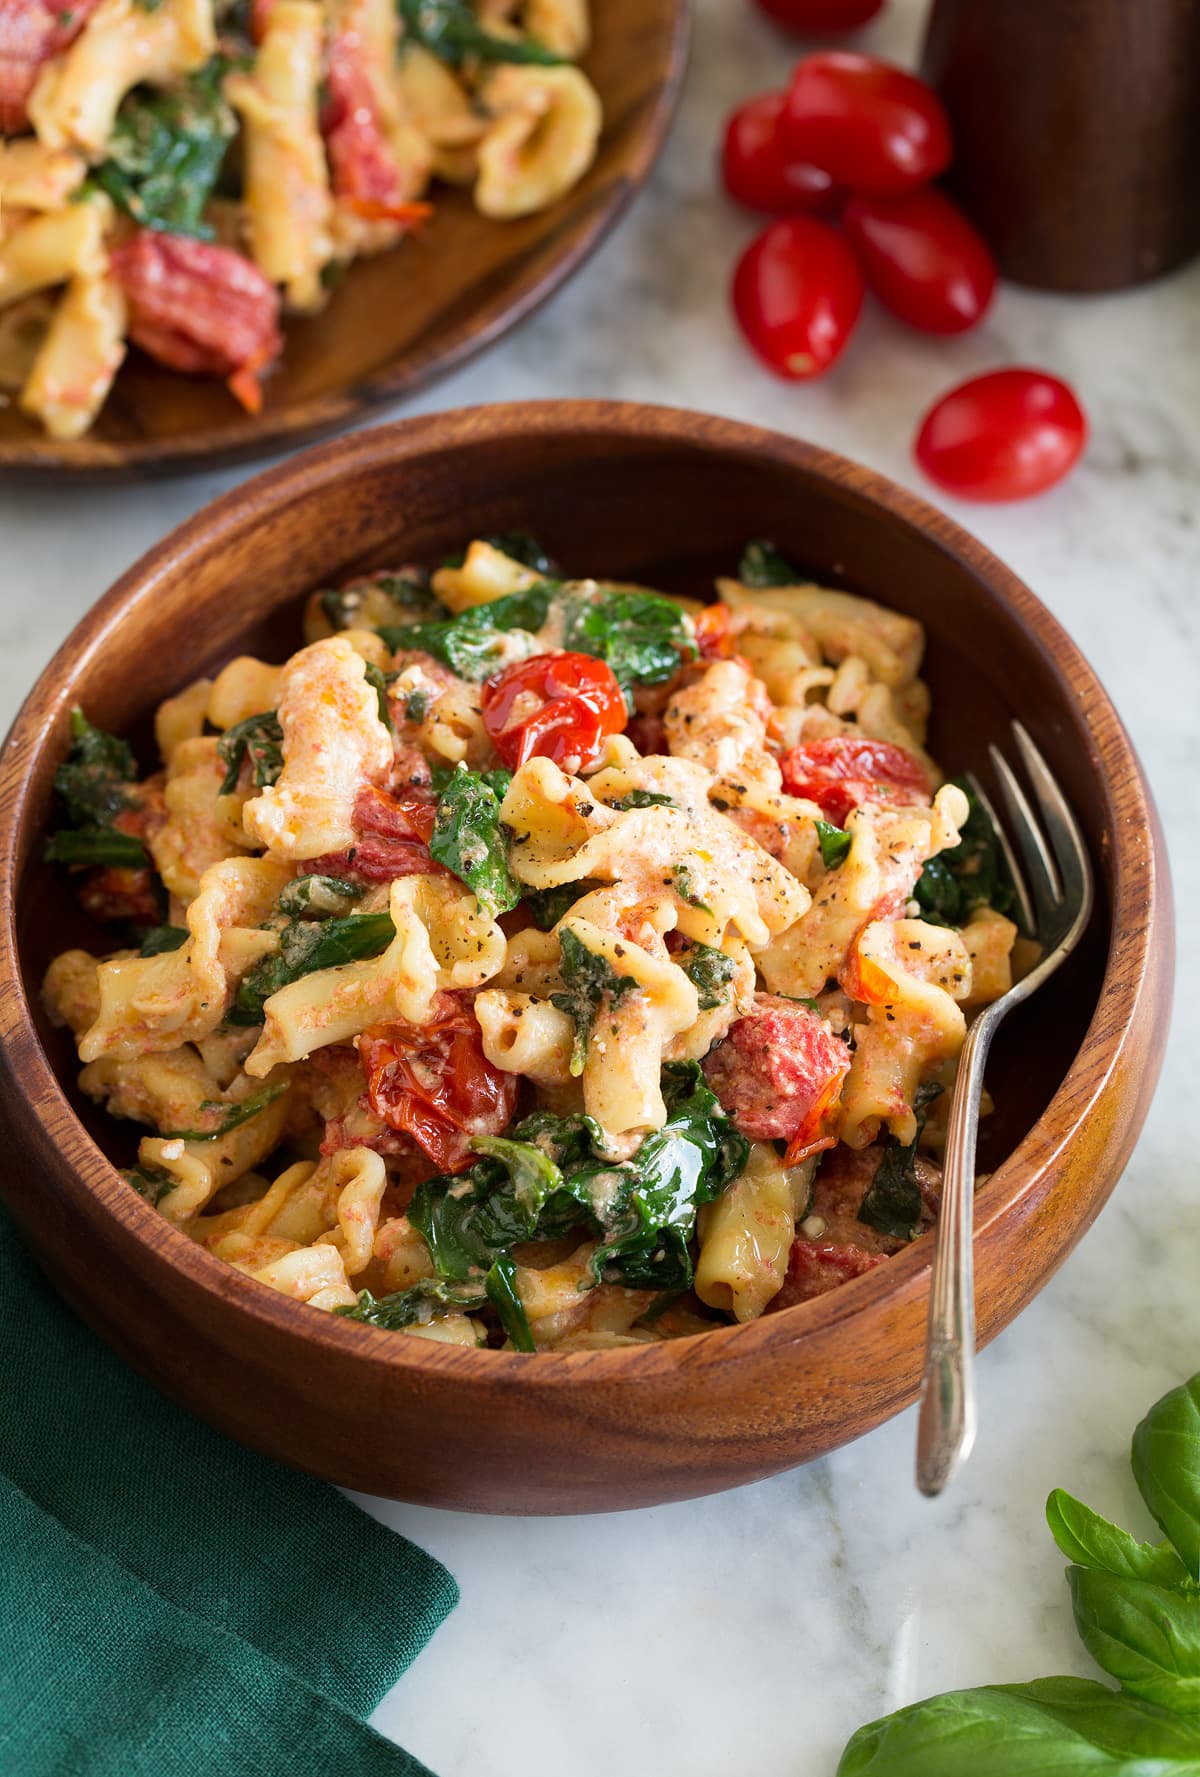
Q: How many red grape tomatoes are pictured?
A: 6